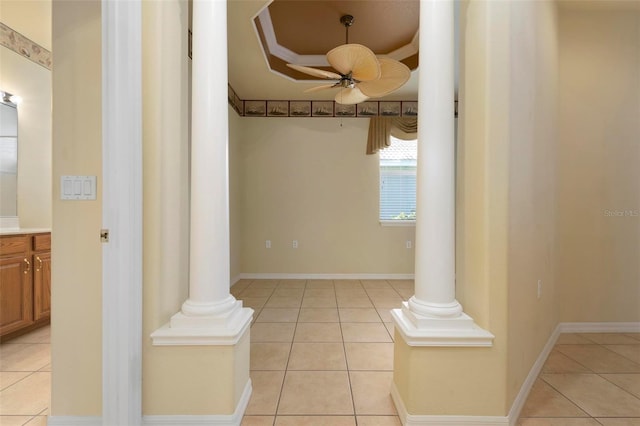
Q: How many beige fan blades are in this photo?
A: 5